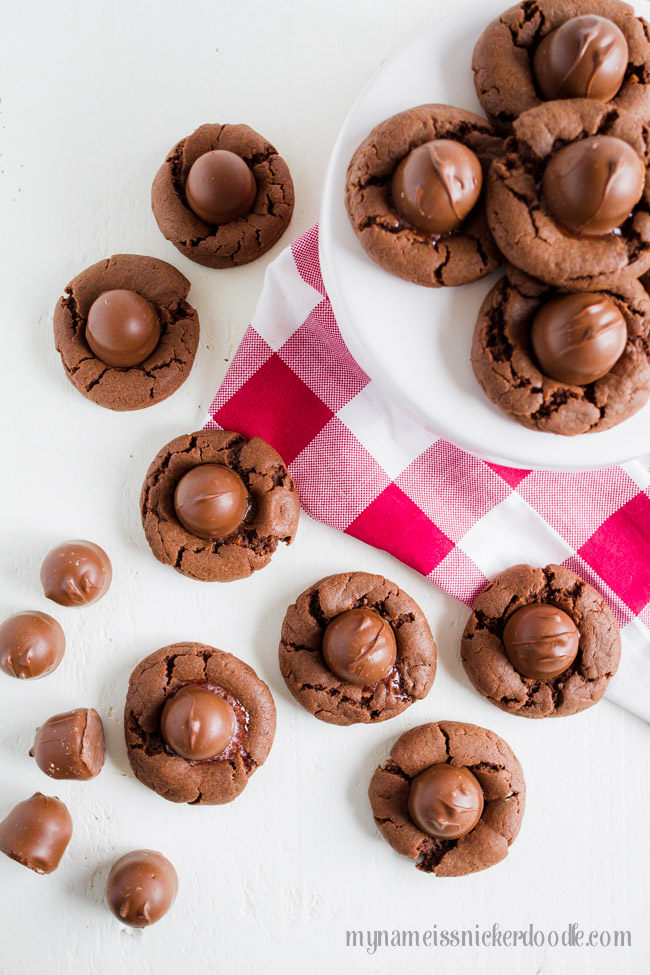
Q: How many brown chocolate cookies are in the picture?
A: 11